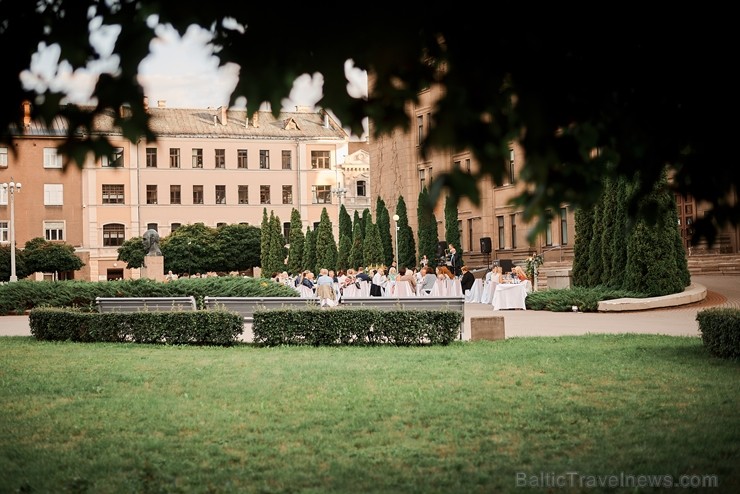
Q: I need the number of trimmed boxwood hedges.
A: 3